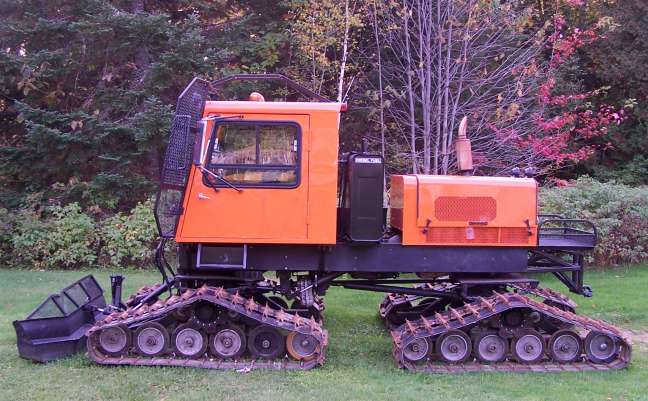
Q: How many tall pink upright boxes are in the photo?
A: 0